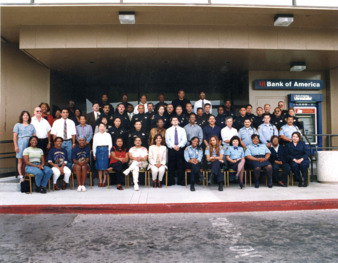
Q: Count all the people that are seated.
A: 12